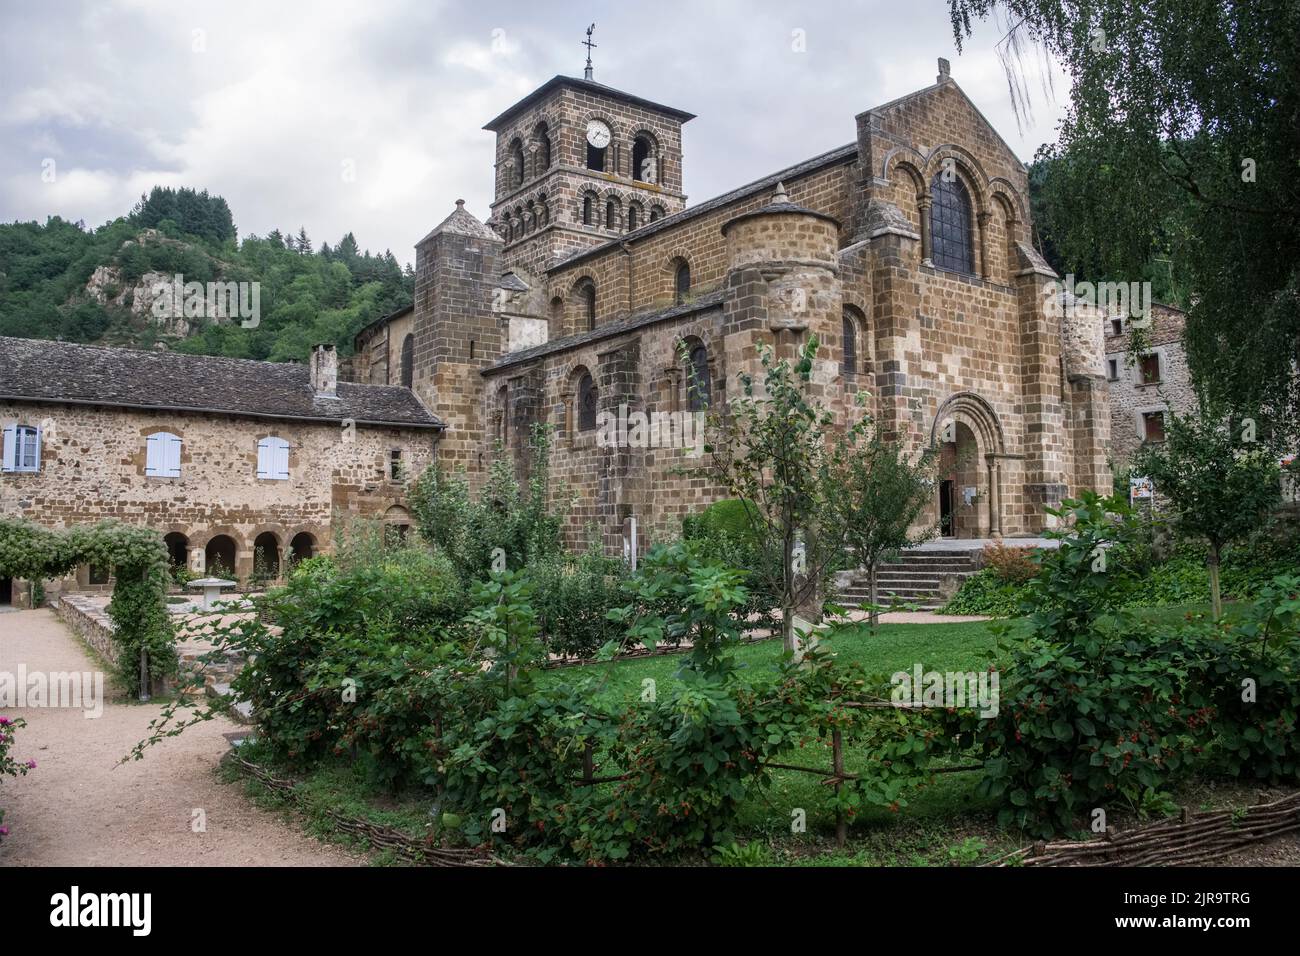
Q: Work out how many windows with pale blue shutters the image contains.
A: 3